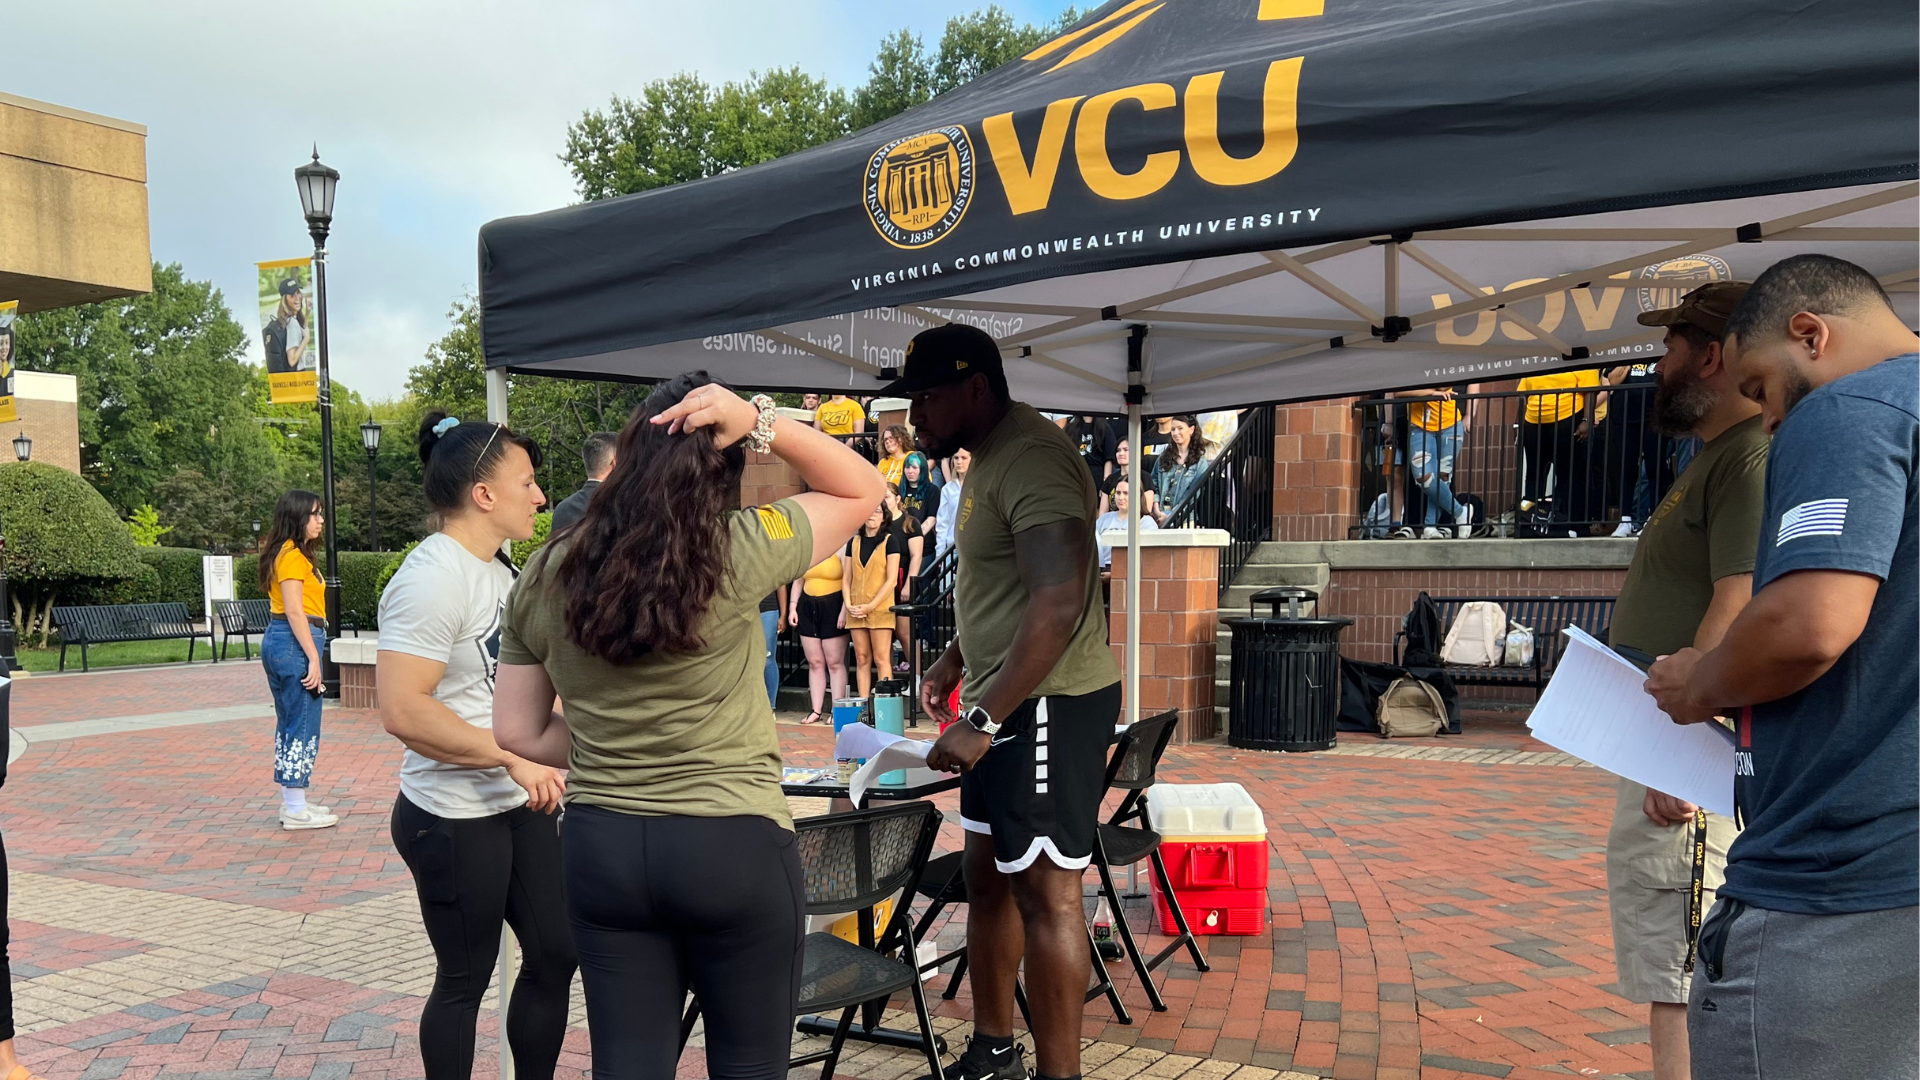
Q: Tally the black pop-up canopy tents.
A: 1